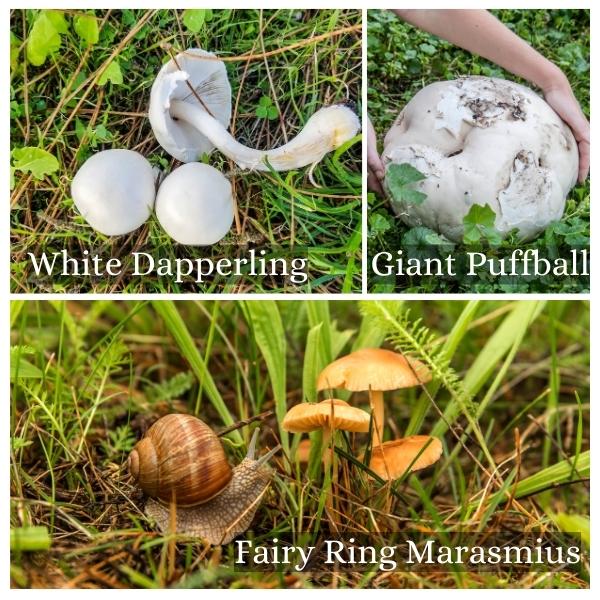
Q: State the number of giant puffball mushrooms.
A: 1